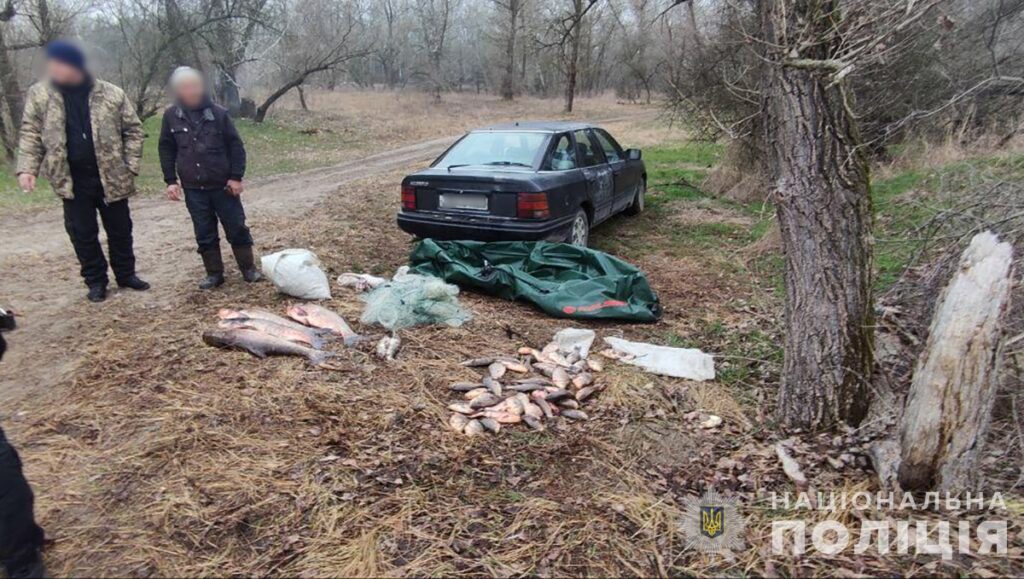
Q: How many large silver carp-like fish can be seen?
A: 4